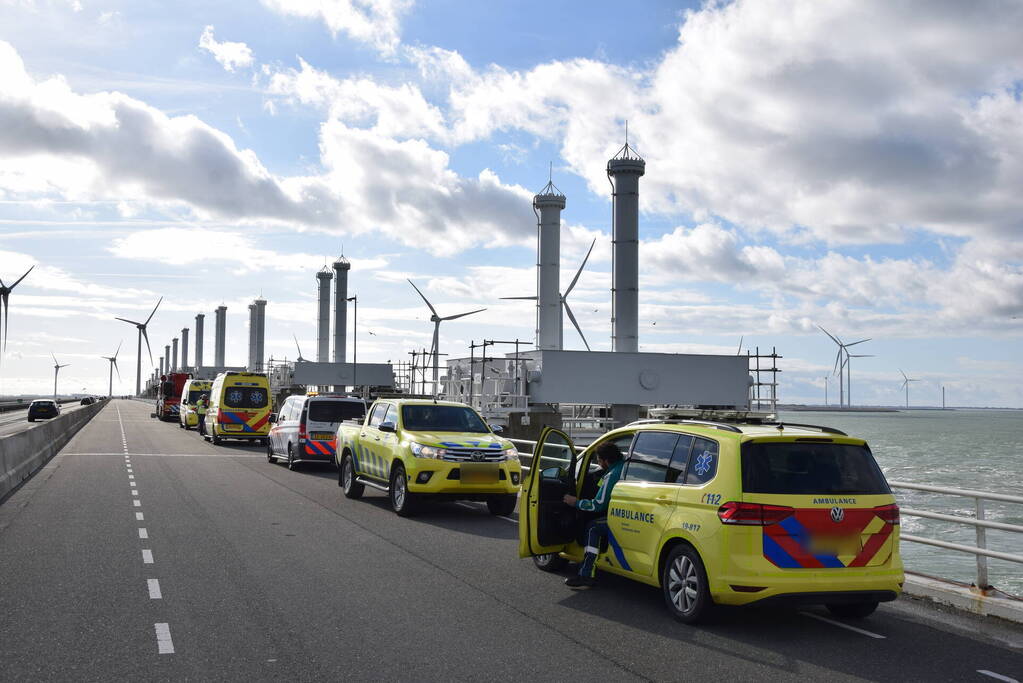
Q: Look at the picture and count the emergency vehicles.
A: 6